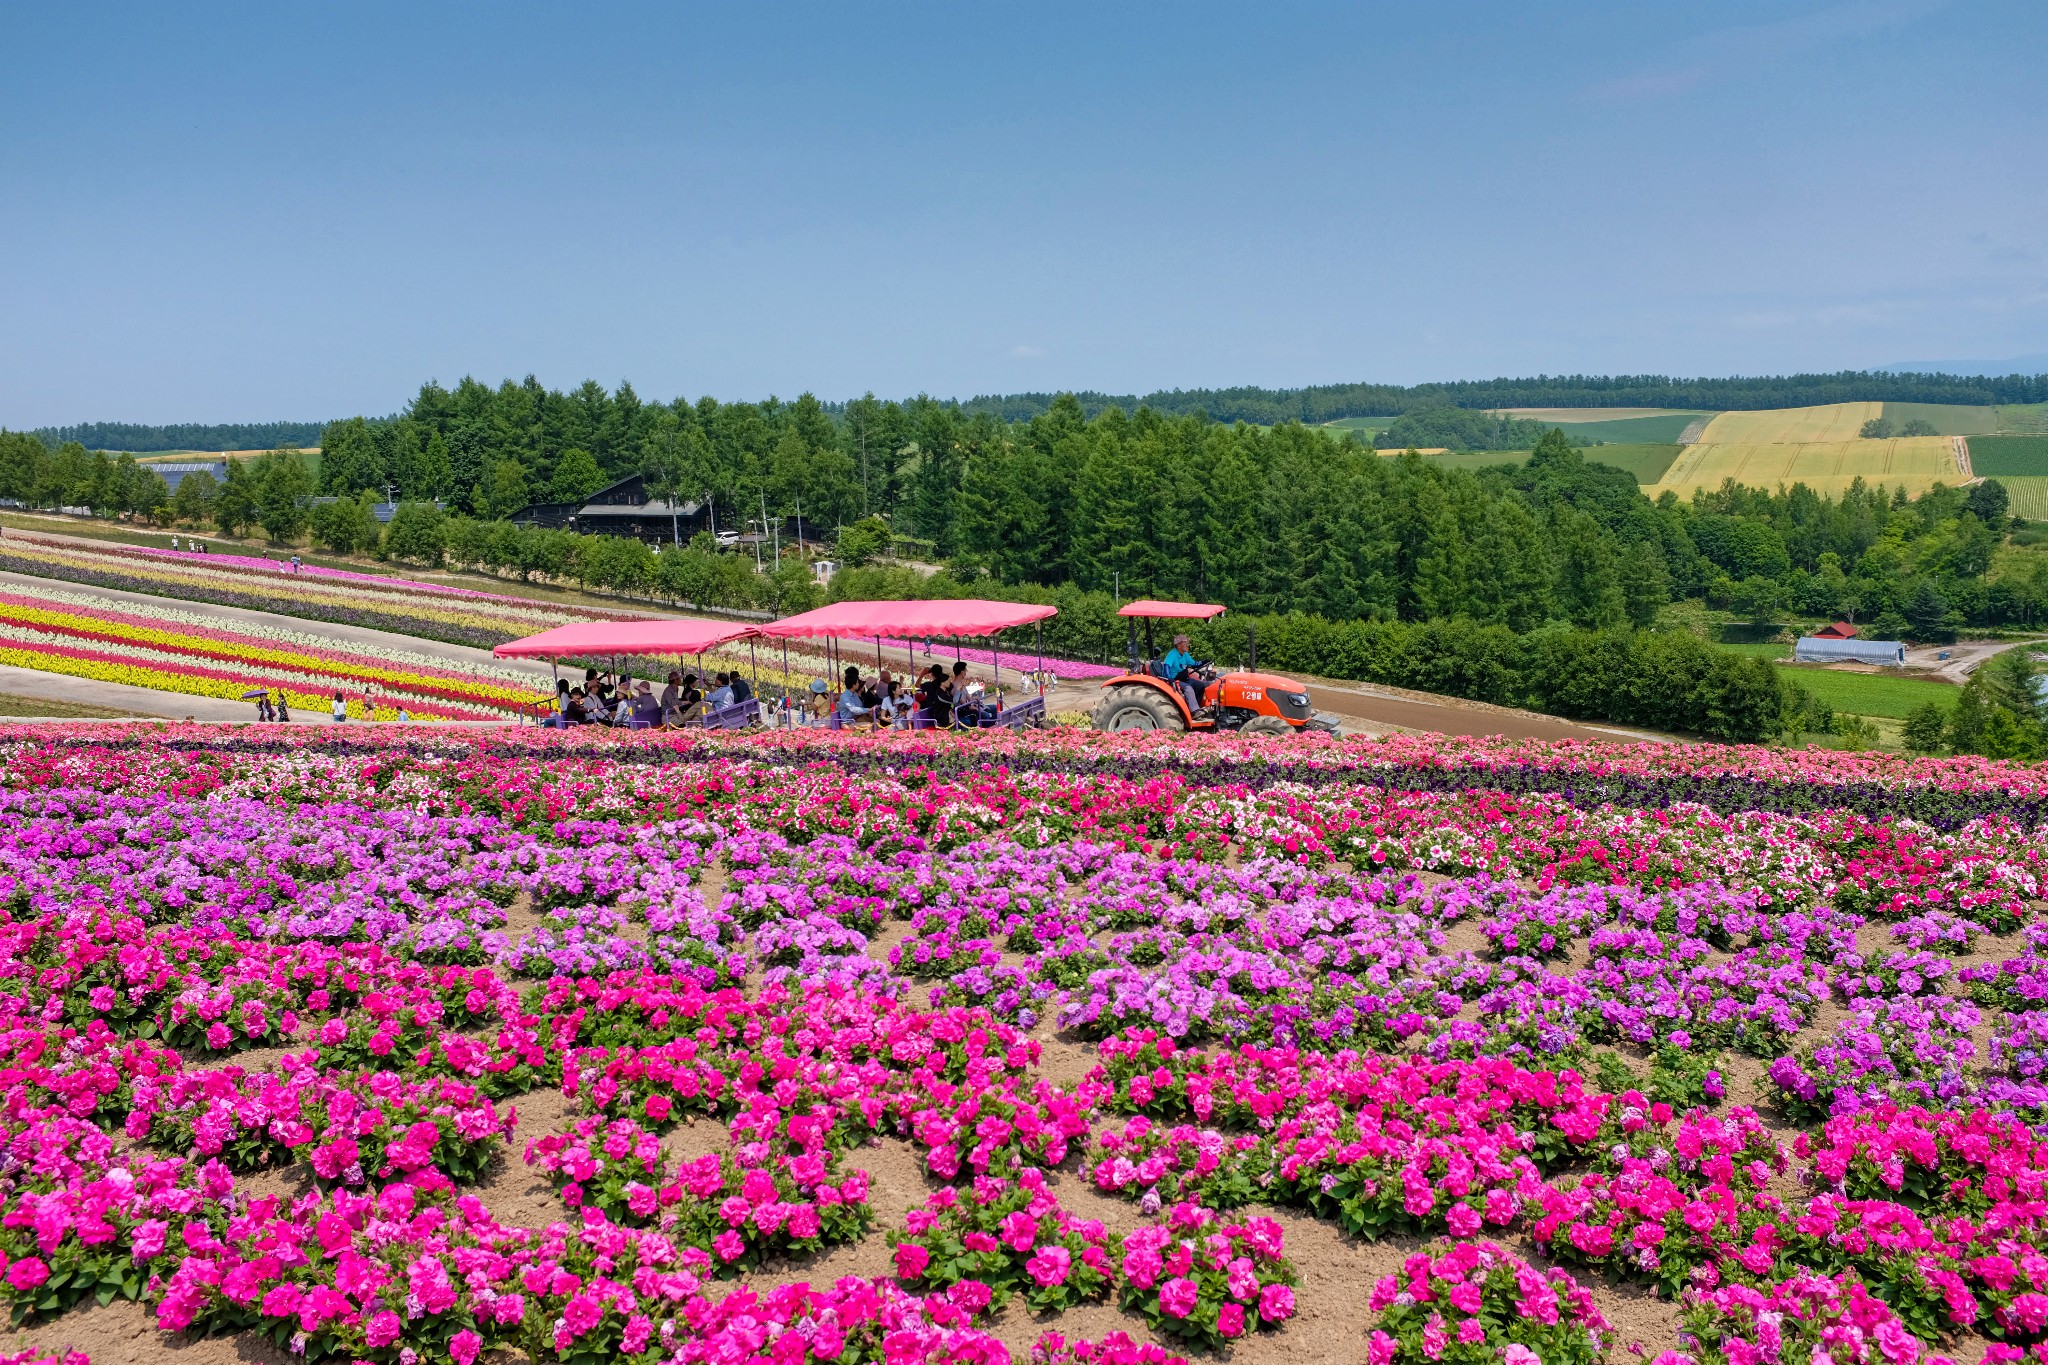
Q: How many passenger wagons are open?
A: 2